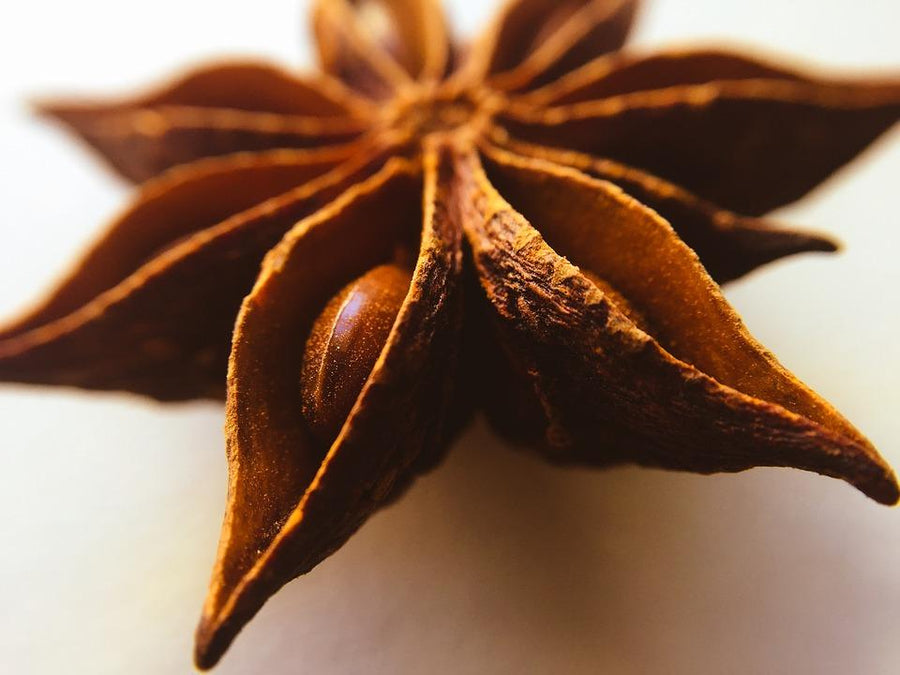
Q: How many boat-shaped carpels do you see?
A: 8